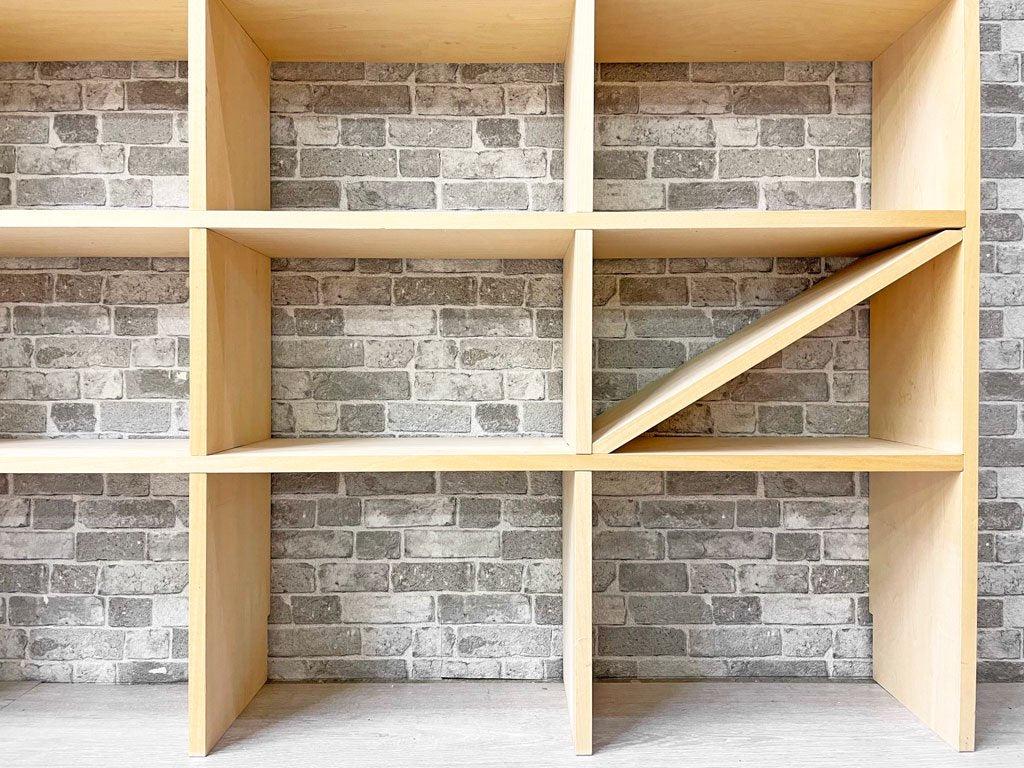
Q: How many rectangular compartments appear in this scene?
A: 8